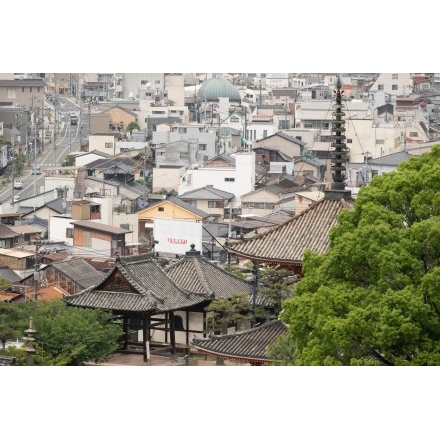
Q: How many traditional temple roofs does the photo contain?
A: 4